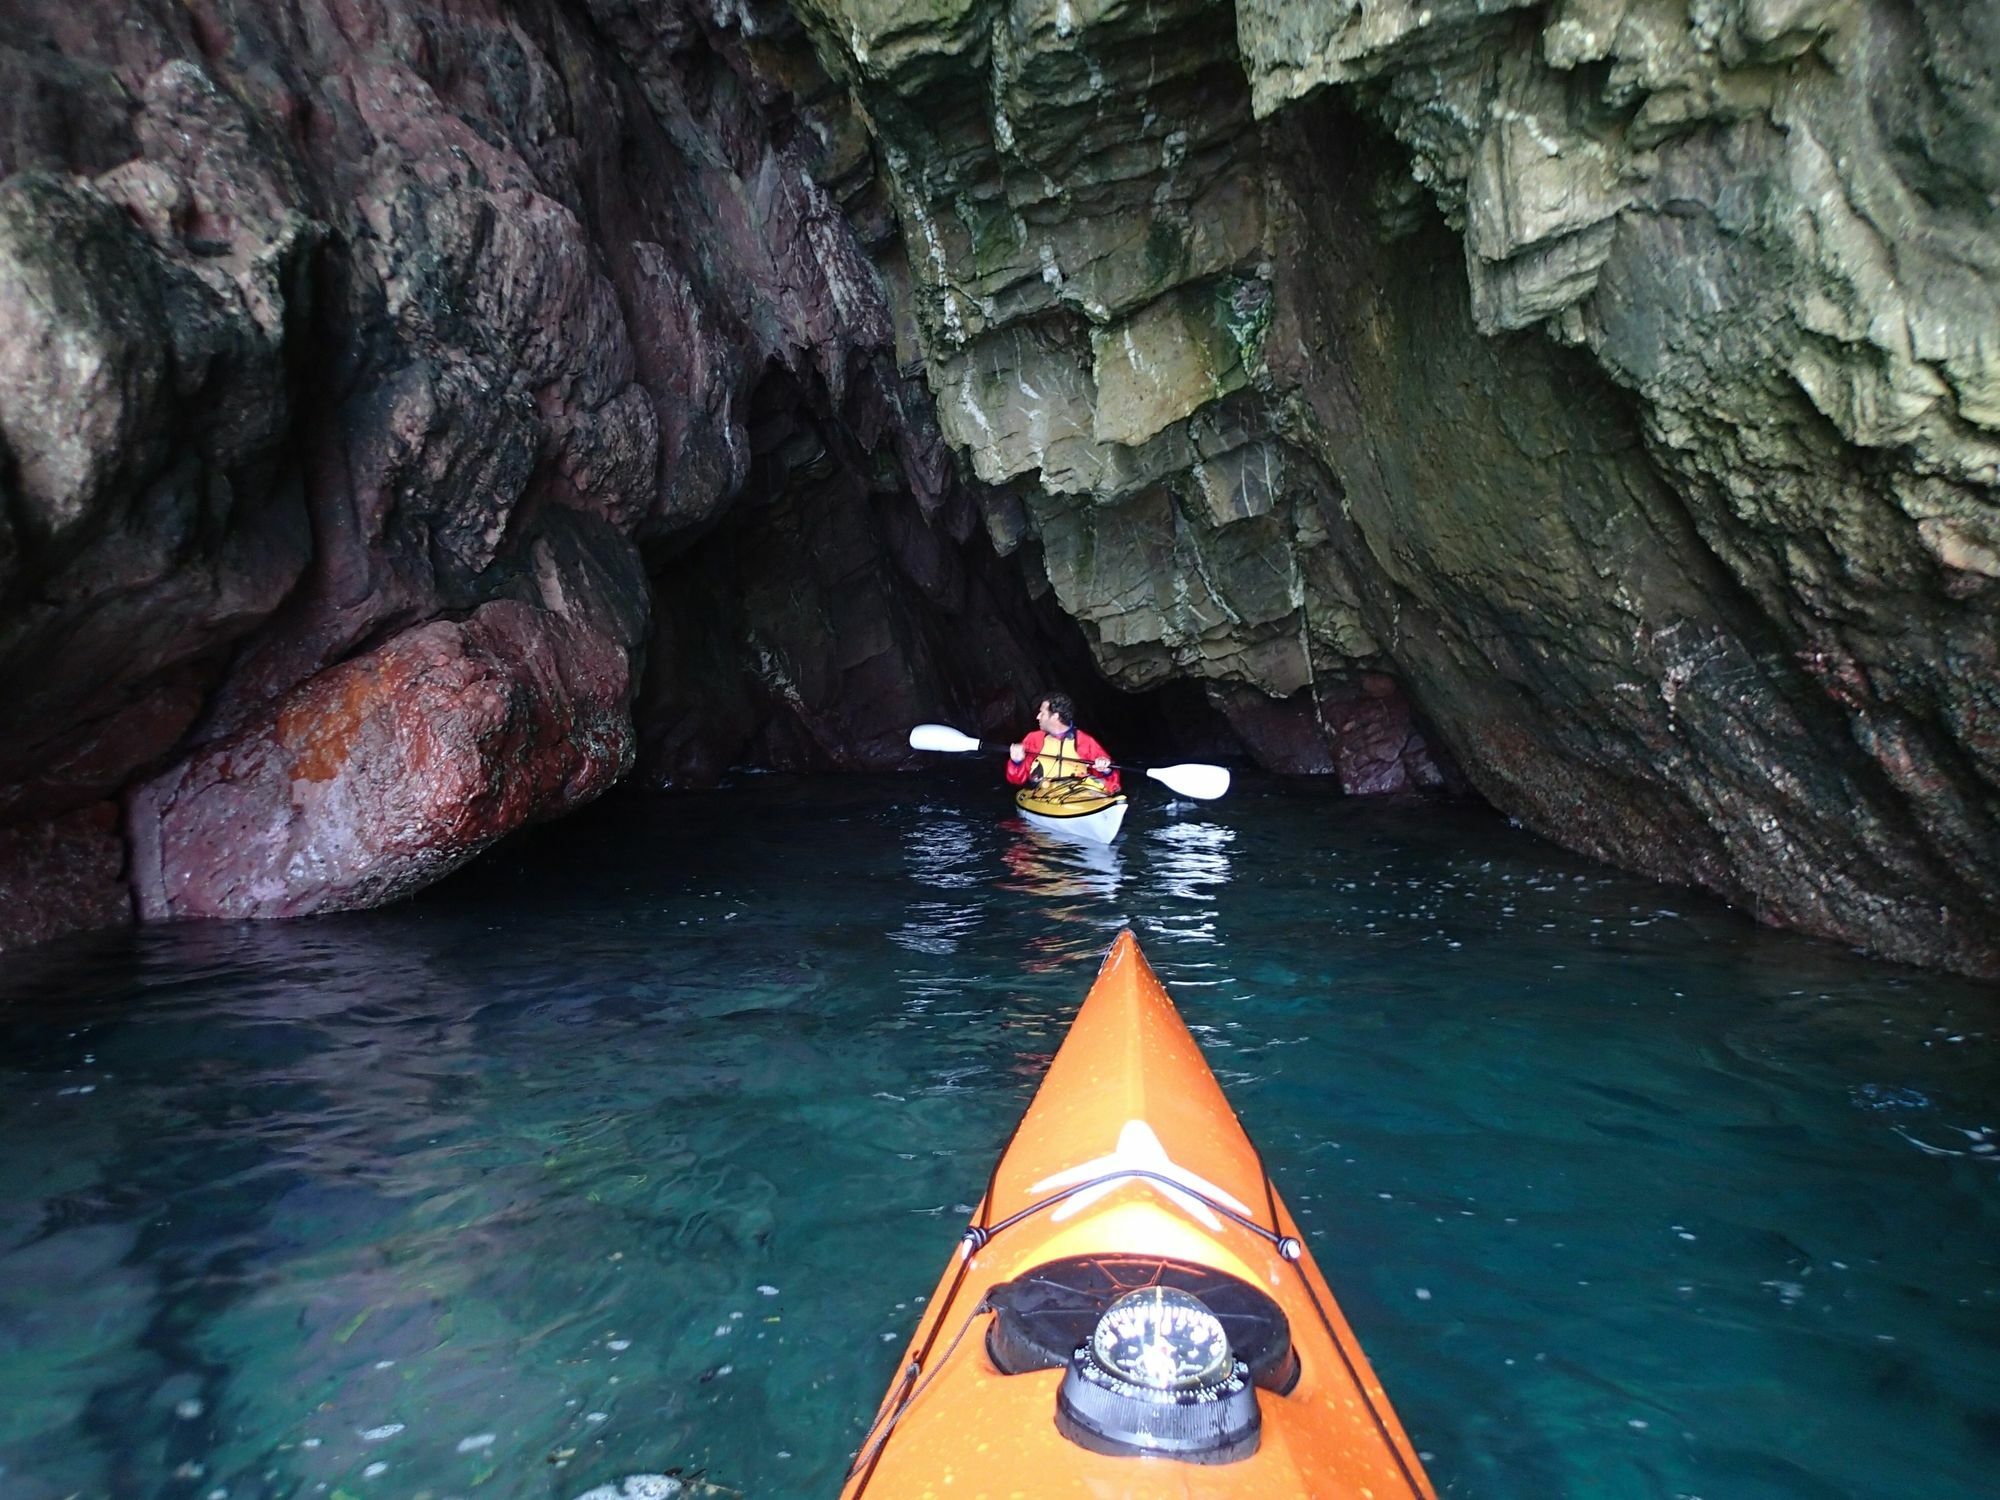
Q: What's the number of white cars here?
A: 0